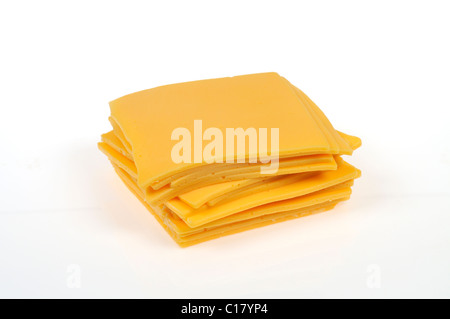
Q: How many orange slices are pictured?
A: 0